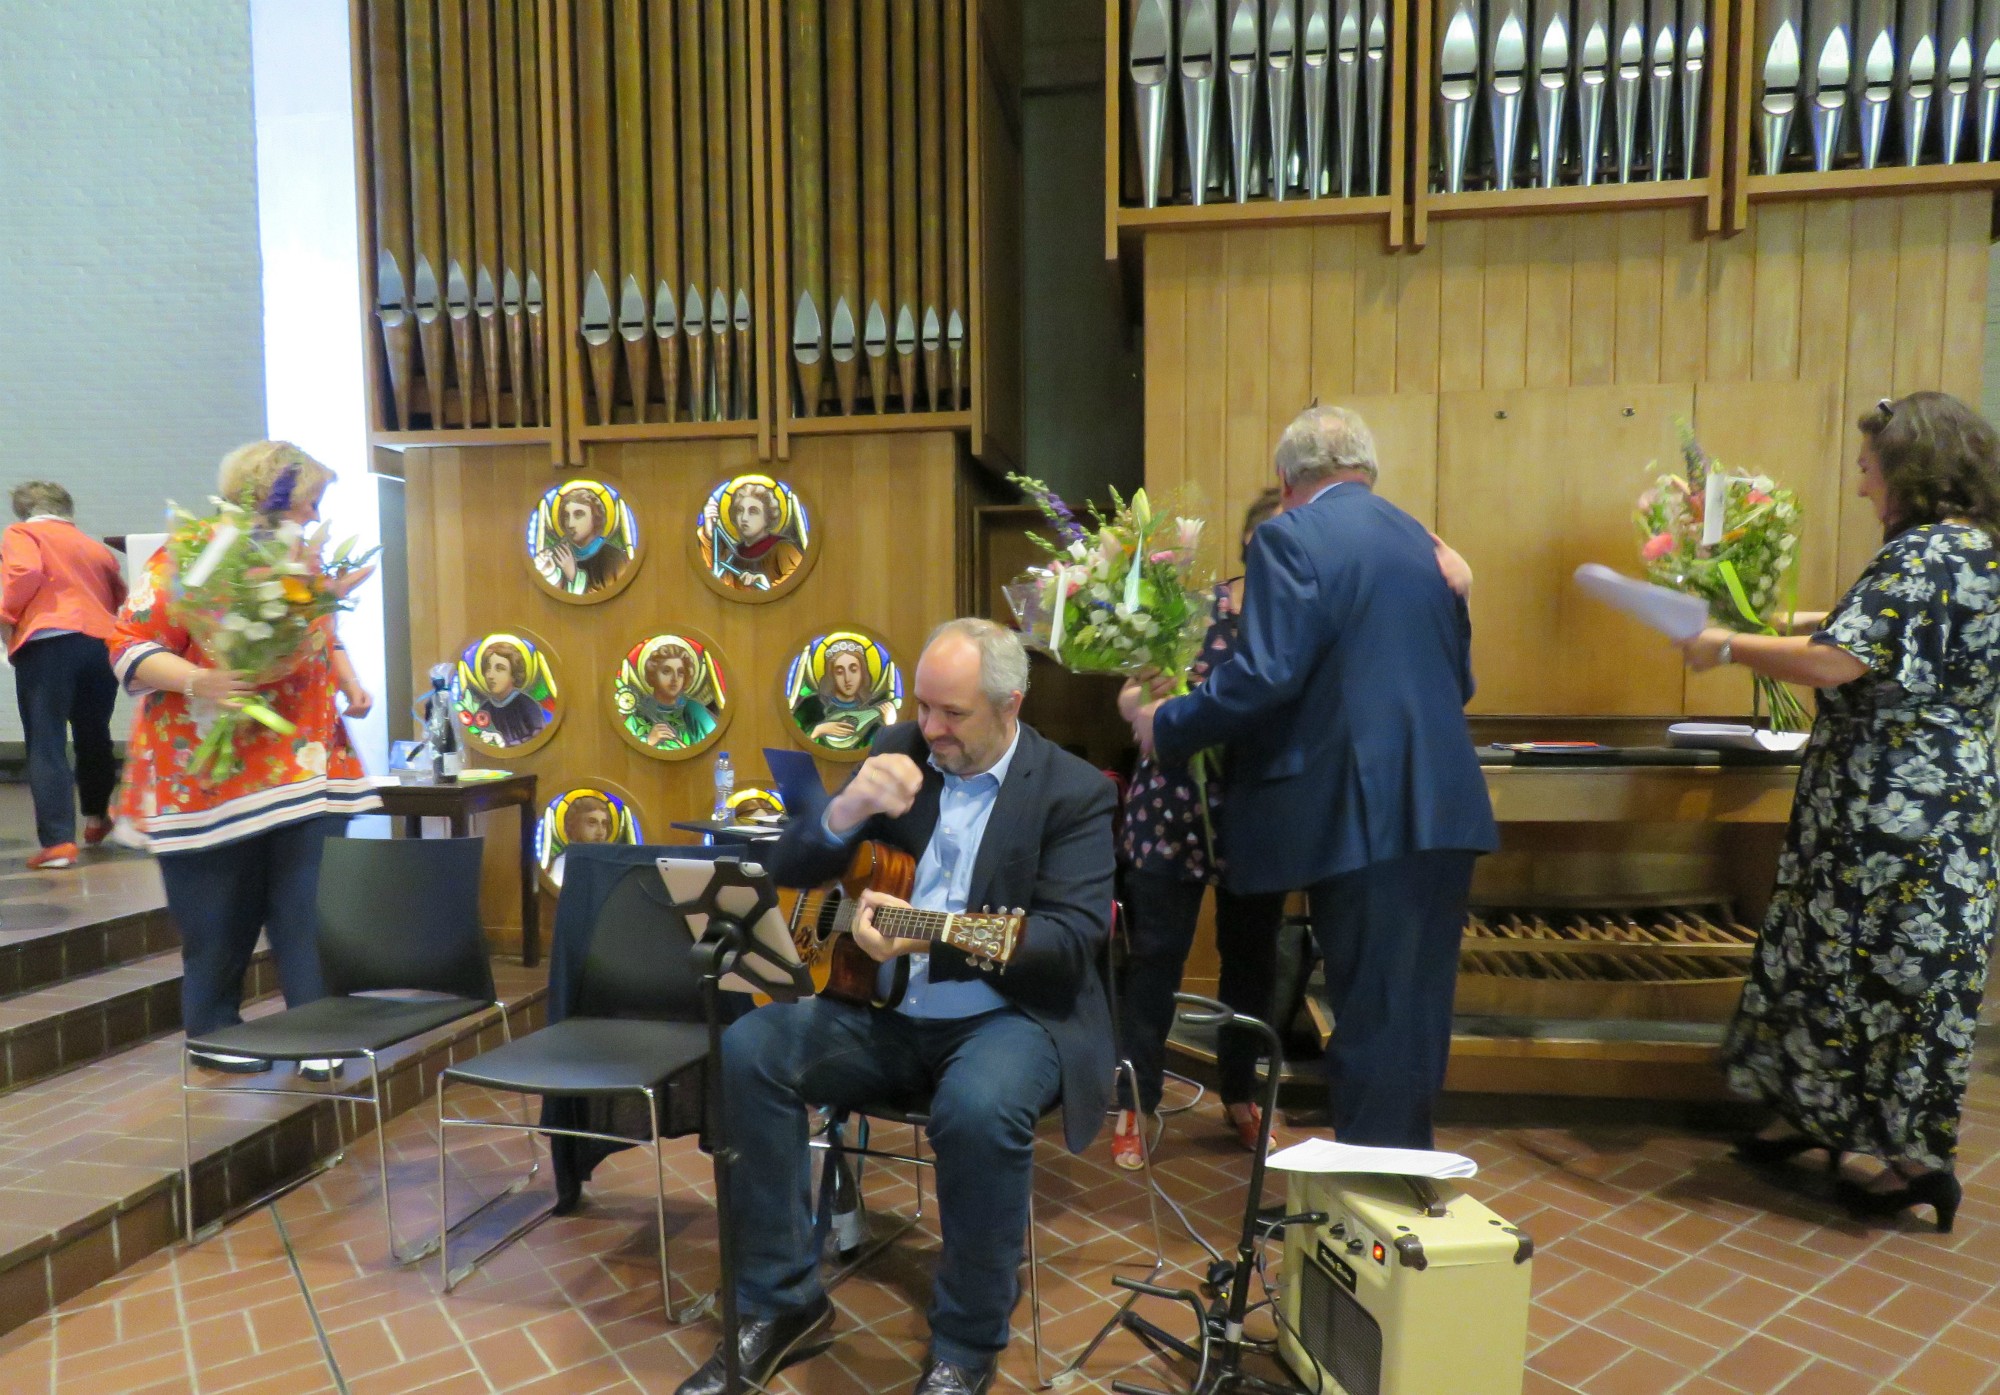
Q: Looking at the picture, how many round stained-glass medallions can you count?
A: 7